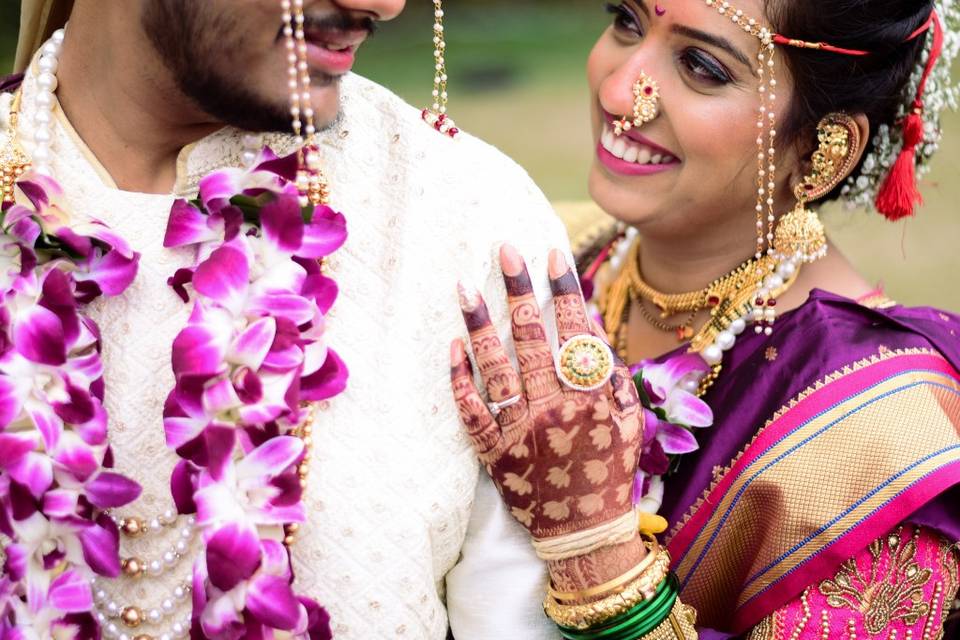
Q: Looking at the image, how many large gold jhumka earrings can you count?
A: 1